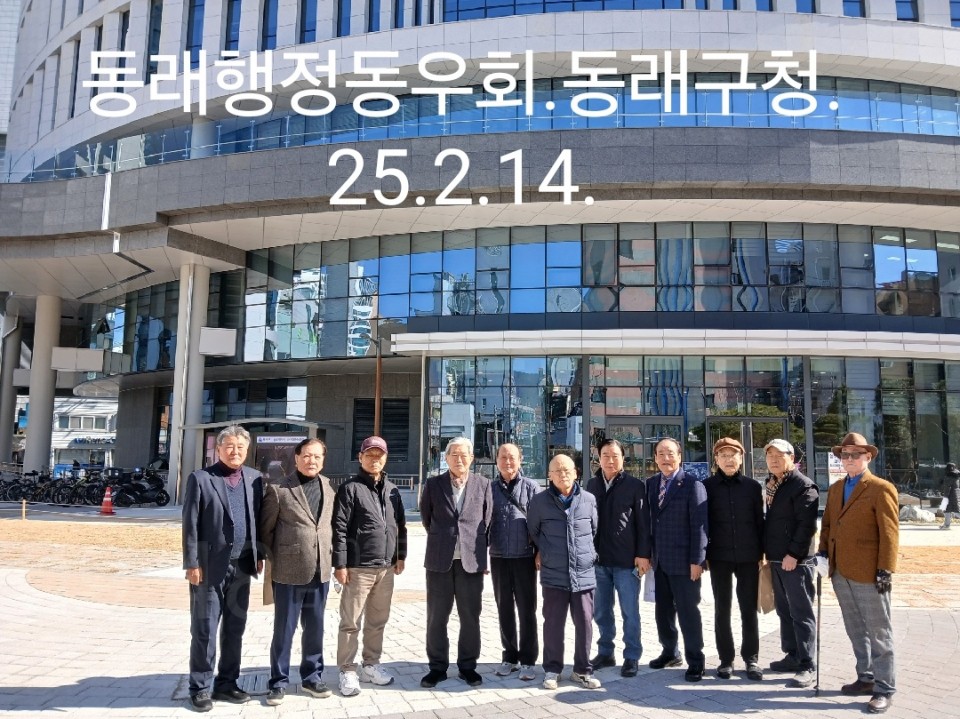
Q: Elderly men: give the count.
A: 11